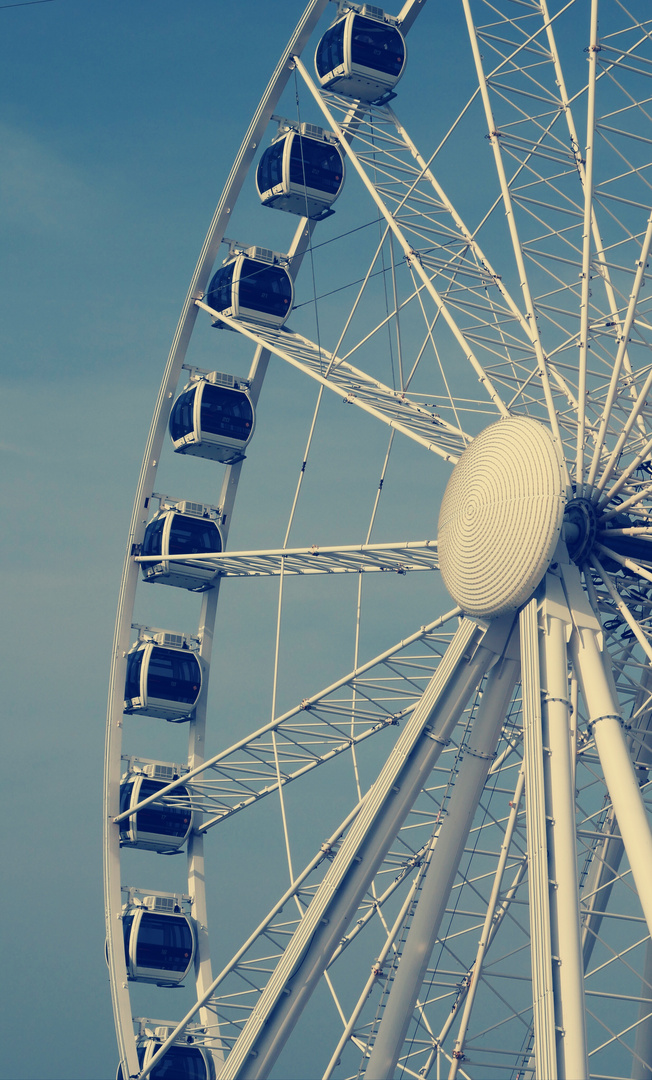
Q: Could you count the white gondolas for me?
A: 9